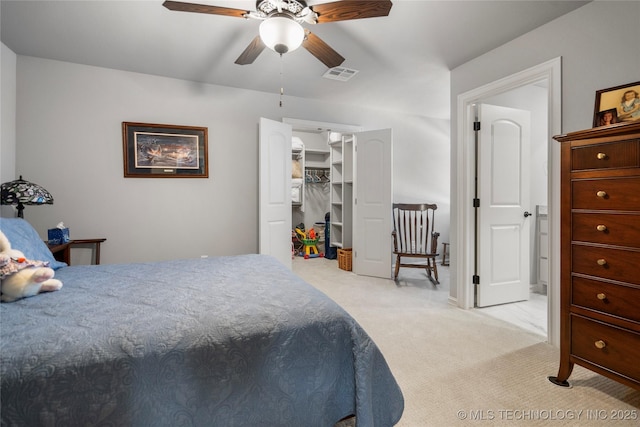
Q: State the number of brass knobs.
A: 6